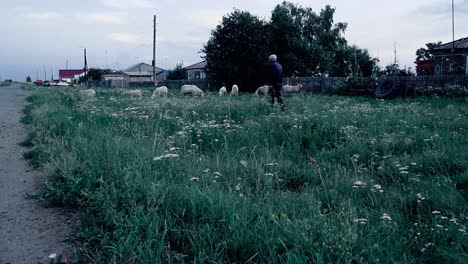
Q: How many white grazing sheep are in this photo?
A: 8